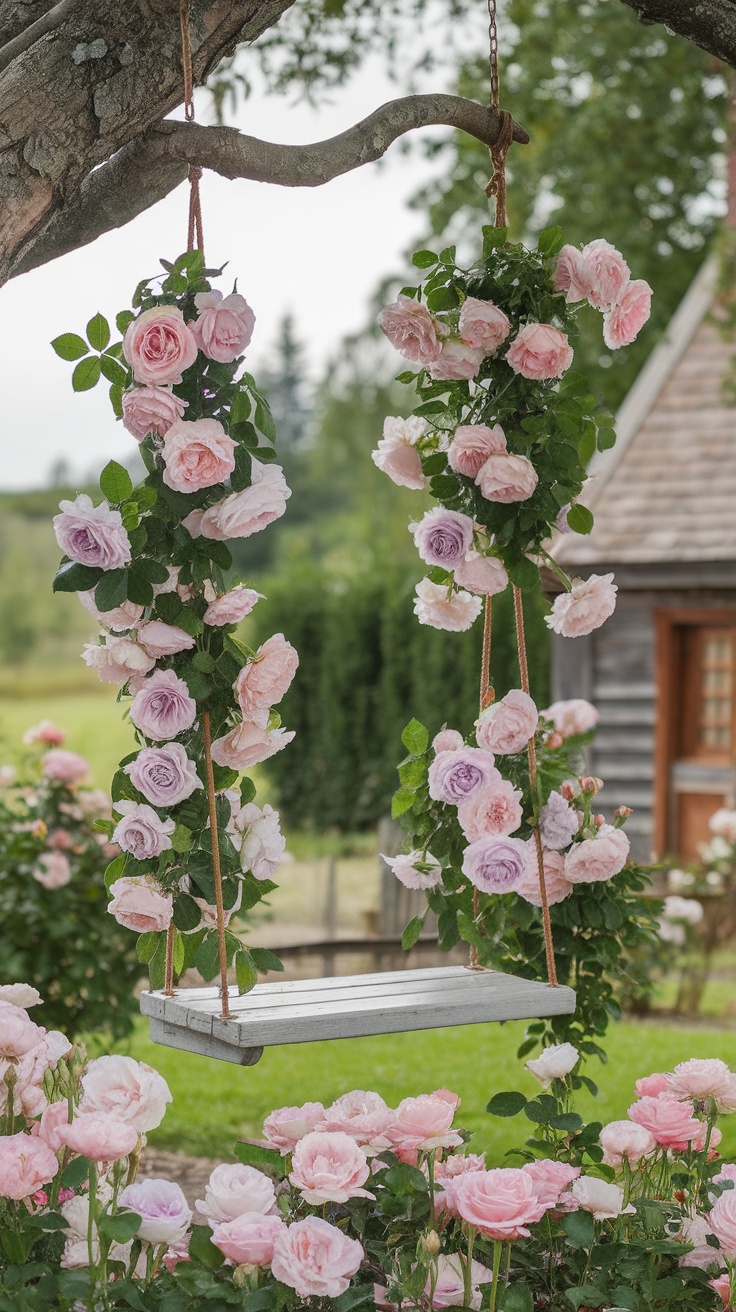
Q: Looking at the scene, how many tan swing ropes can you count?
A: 4